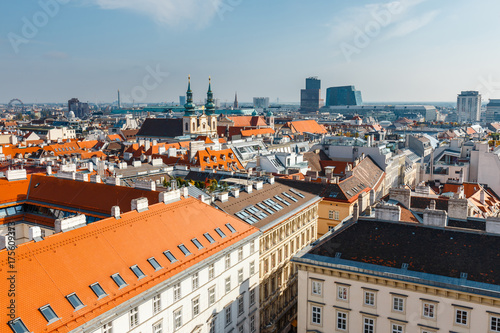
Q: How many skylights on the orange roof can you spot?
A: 13